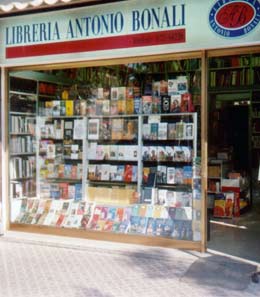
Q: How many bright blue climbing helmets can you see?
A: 0